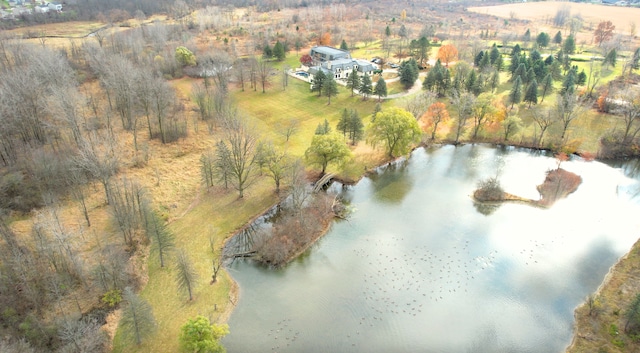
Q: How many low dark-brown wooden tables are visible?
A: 0